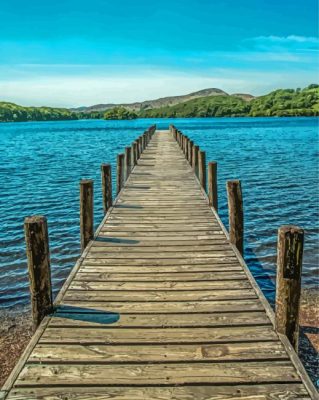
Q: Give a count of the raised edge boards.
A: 2